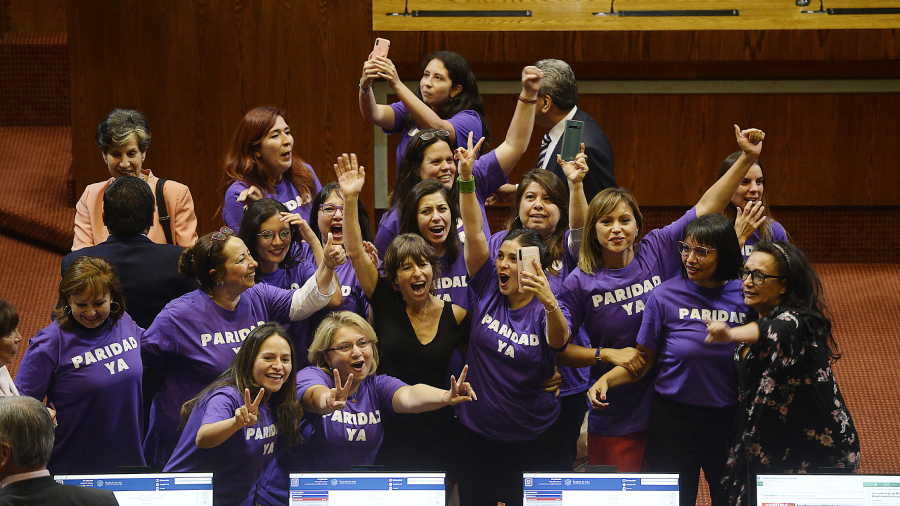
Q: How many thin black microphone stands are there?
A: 3